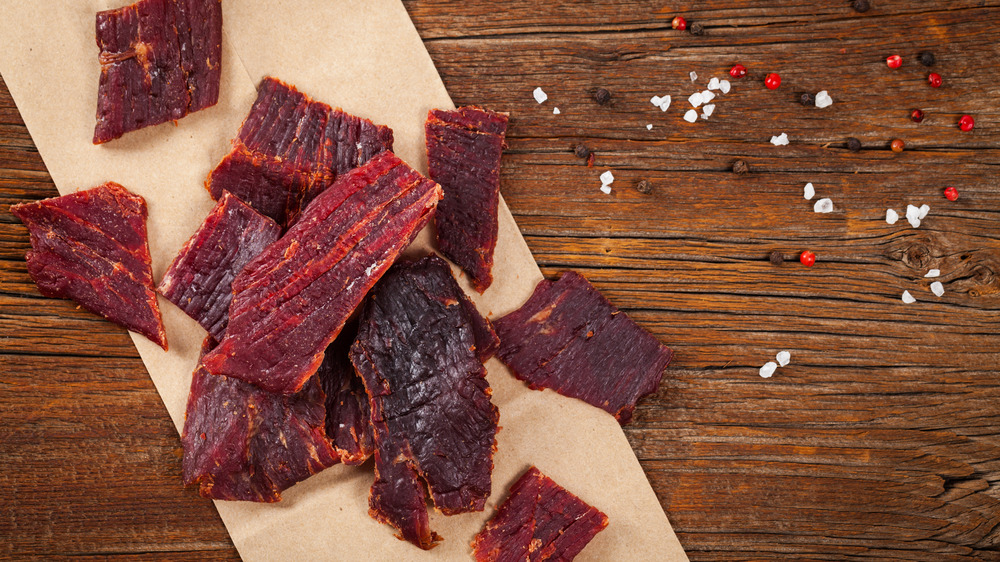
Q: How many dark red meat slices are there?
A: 11